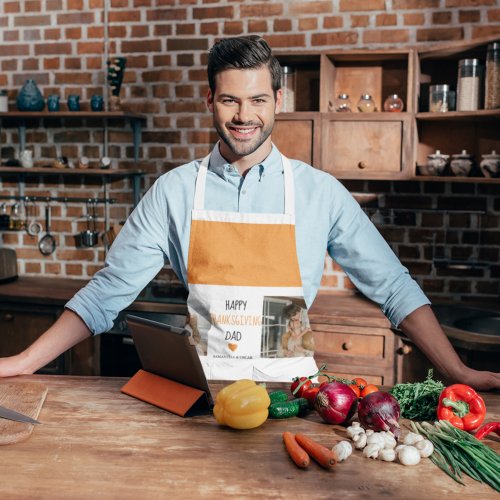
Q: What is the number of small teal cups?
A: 3